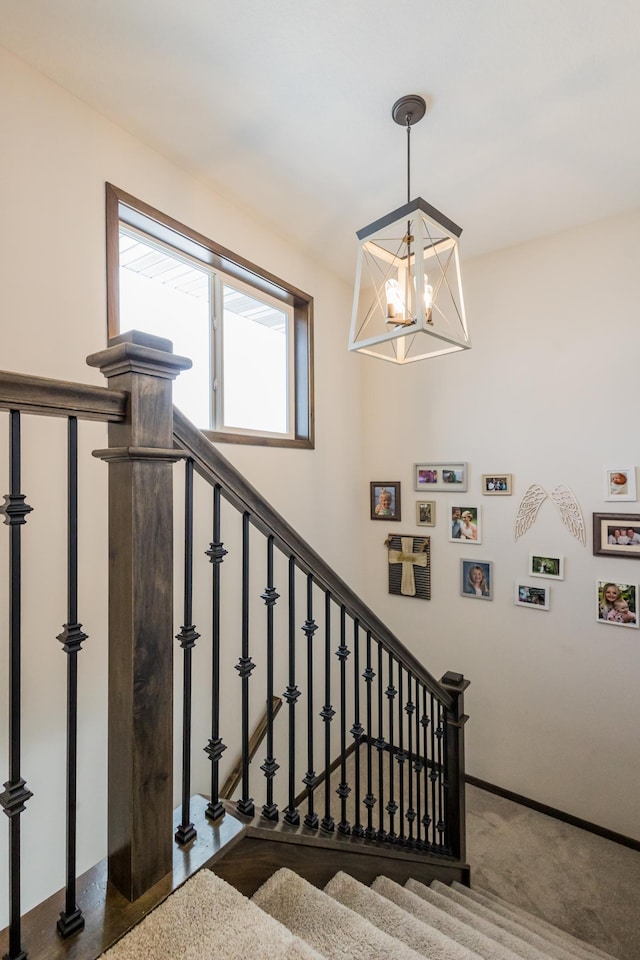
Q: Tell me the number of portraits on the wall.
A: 11